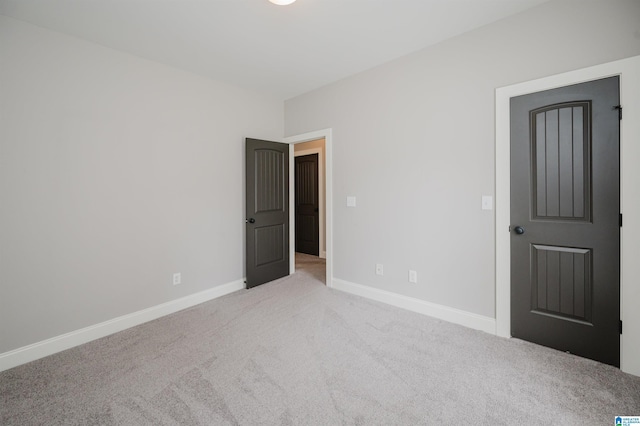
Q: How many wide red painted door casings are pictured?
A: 0